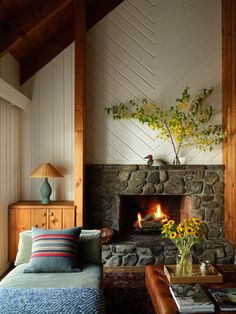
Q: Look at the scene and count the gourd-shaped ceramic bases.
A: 1